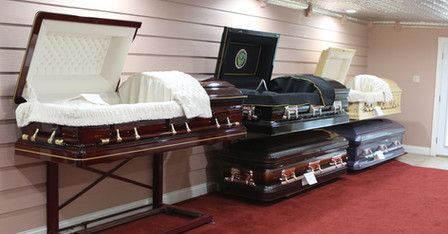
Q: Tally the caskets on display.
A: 5